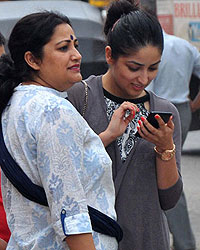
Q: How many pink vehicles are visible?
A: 0